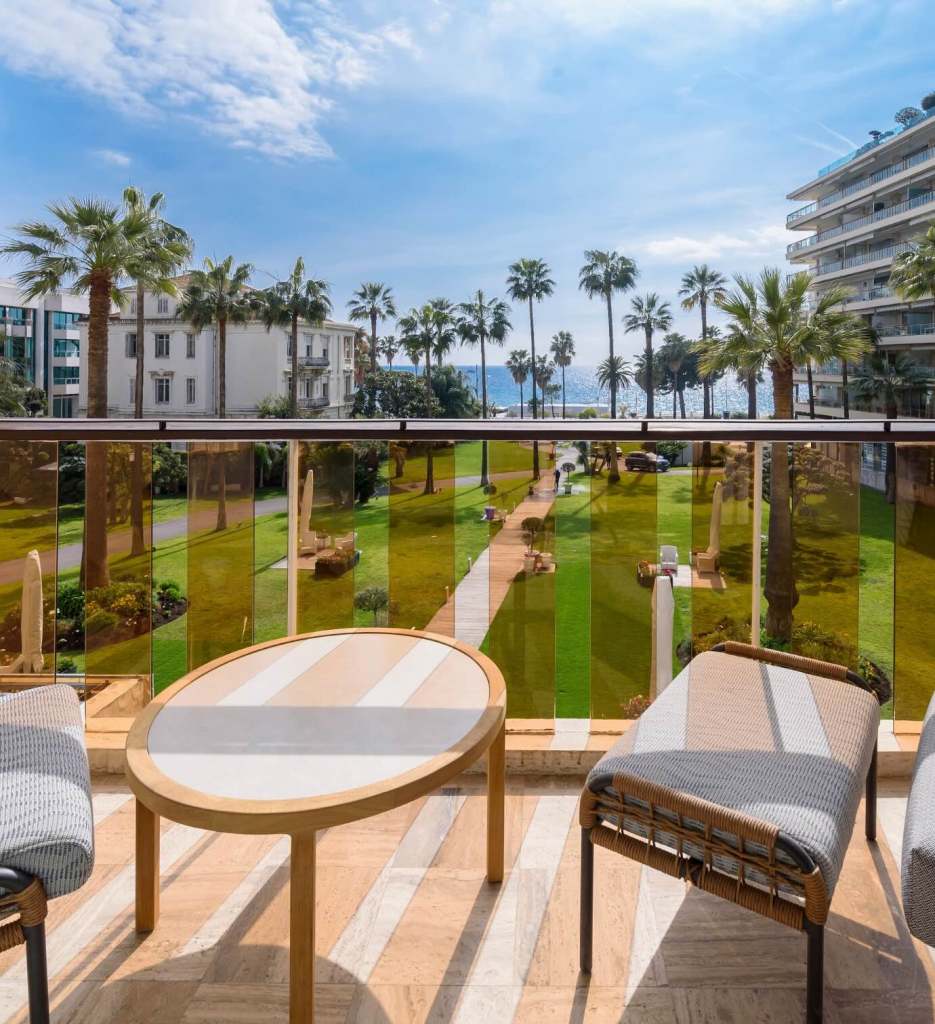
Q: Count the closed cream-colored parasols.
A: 4